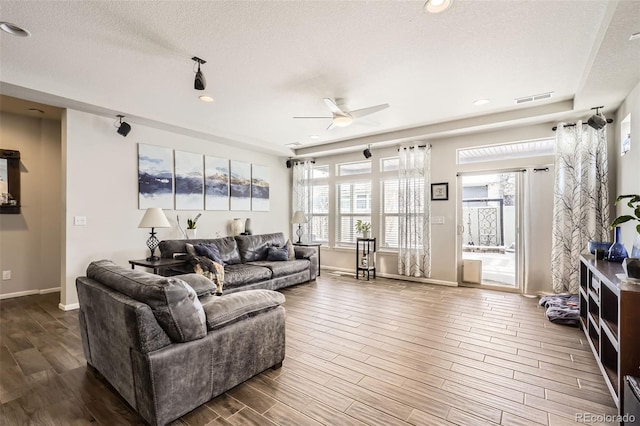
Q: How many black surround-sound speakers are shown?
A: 5